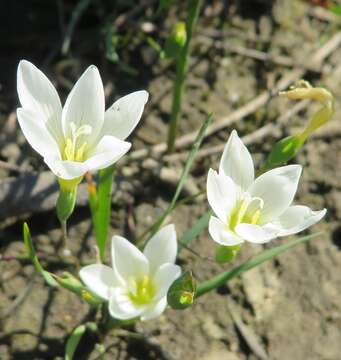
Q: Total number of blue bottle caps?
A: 0